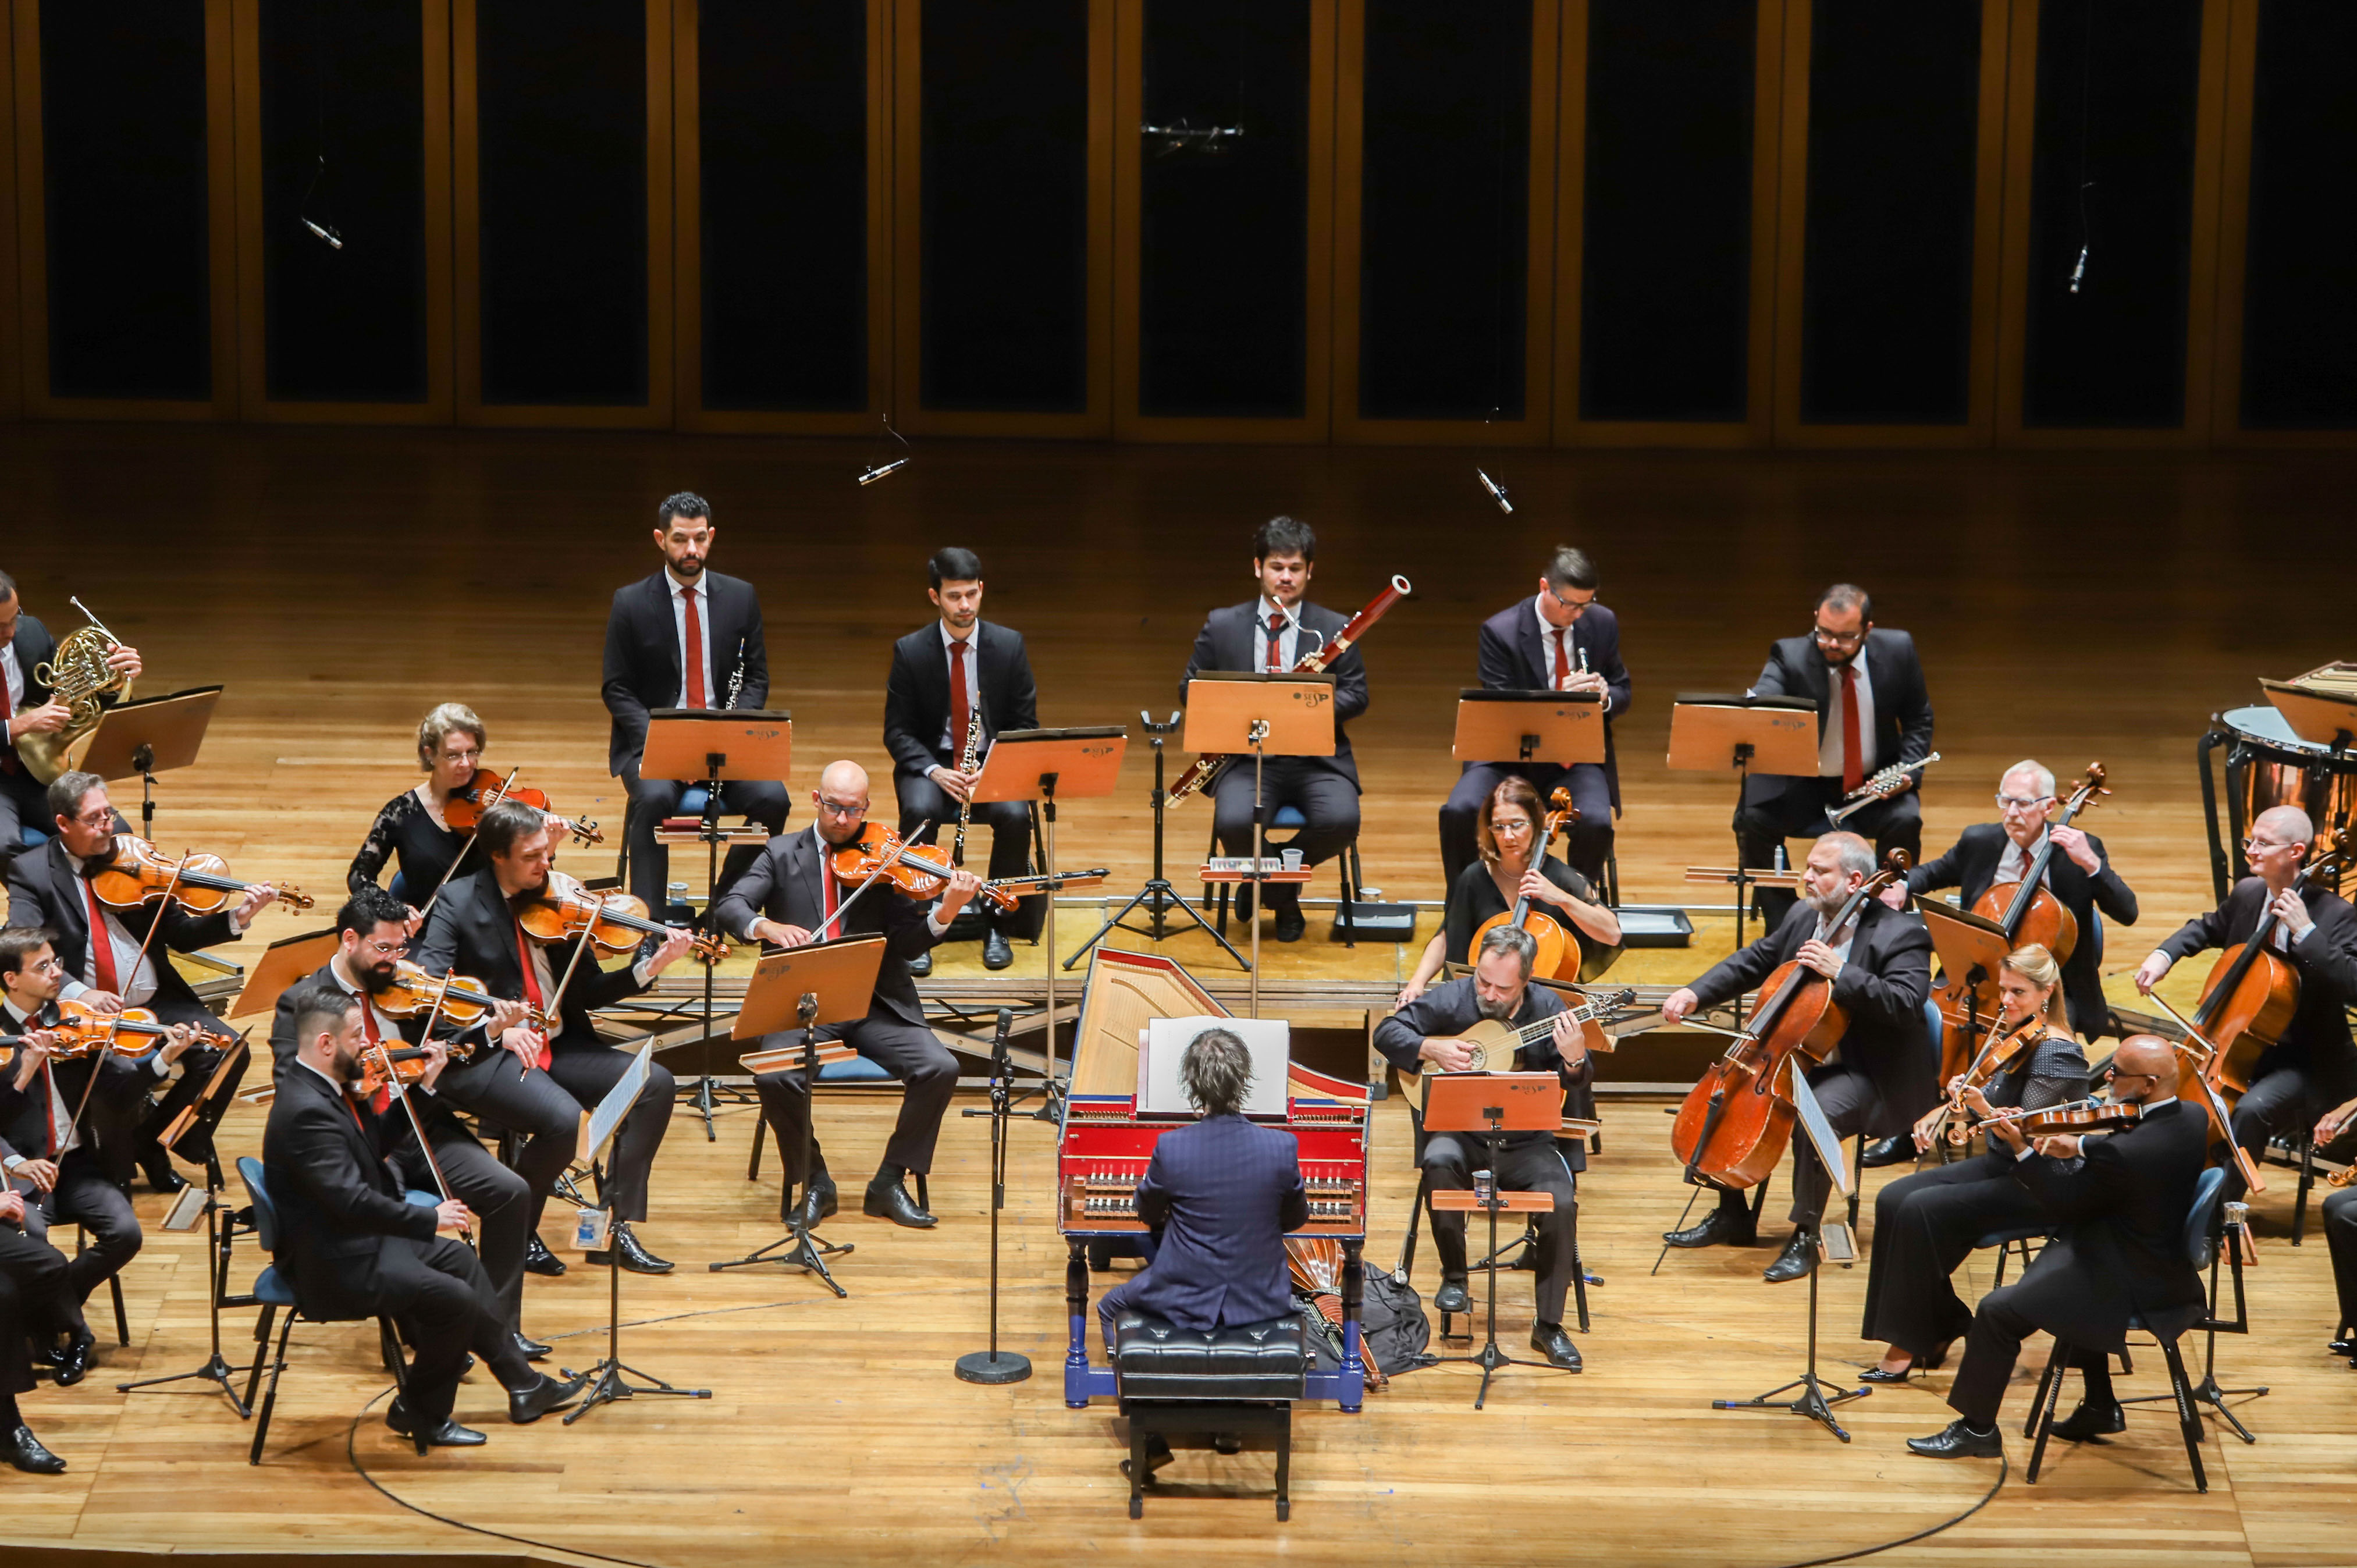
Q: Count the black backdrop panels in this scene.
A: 11